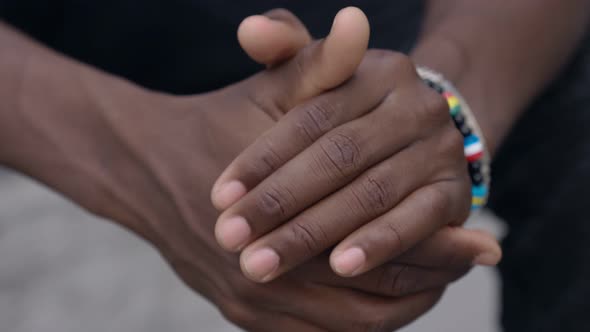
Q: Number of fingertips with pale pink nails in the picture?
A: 4